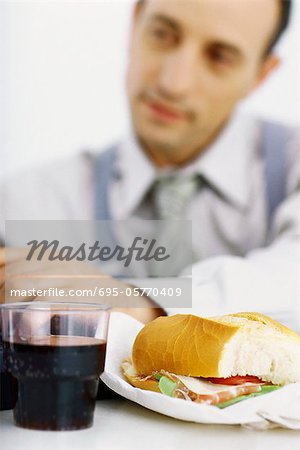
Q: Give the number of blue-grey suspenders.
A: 2